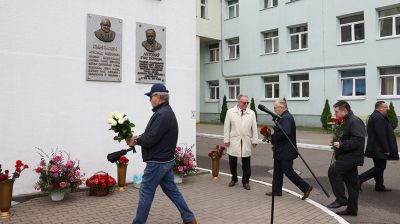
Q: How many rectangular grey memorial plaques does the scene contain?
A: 2